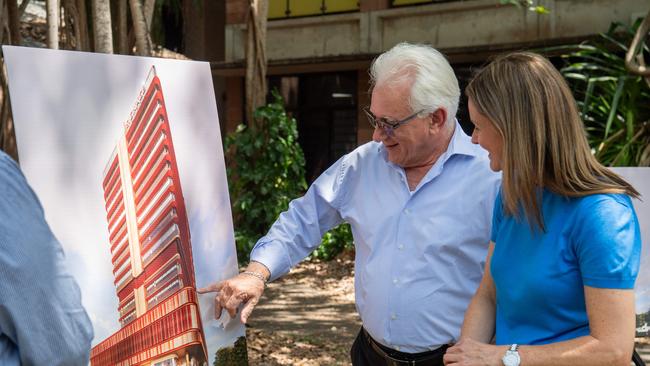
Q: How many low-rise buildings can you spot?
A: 1